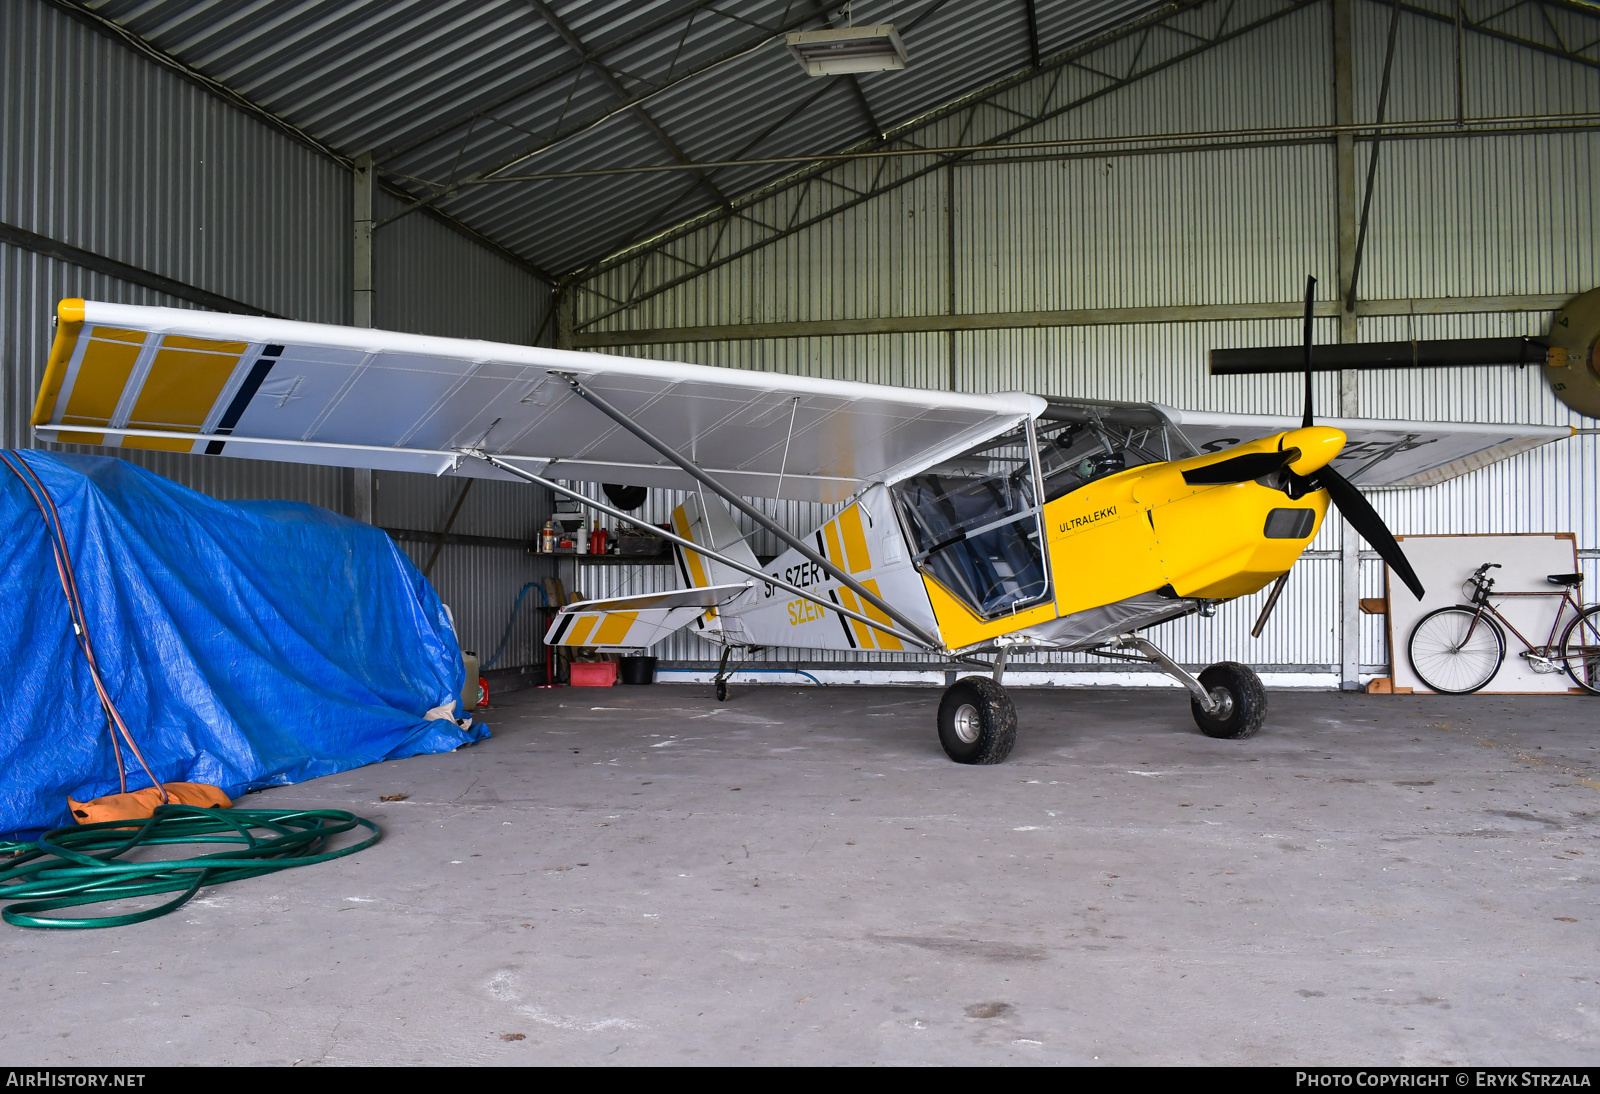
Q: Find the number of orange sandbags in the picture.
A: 1